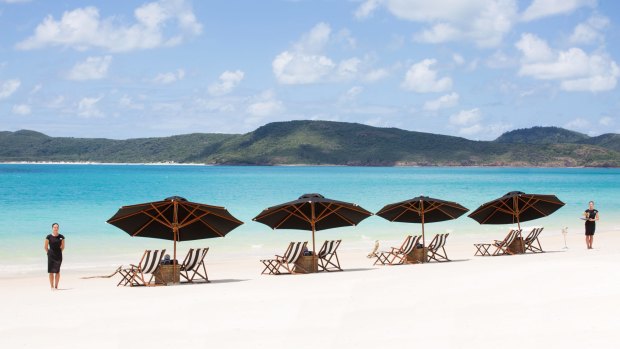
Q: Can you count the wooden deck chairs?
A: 8